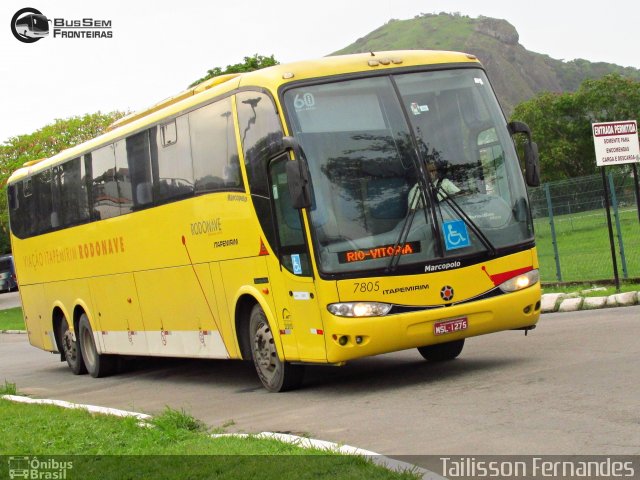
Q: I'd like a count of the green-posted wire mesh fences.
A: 1